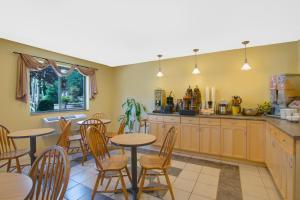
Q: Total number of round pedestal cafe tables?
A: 4